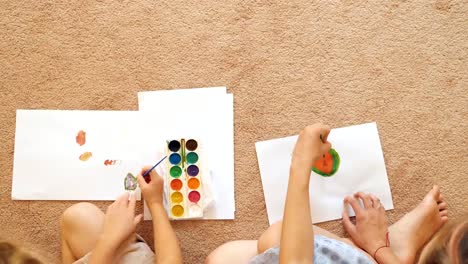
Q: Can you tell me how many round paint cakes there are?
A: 12